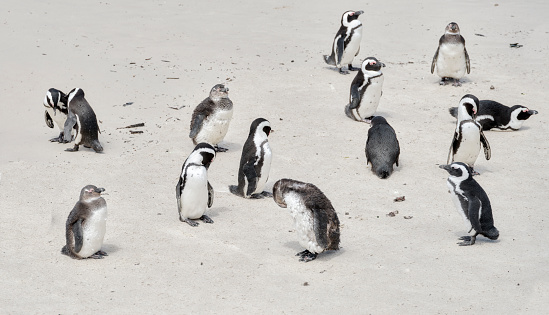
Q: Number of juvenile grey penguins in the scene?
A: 4